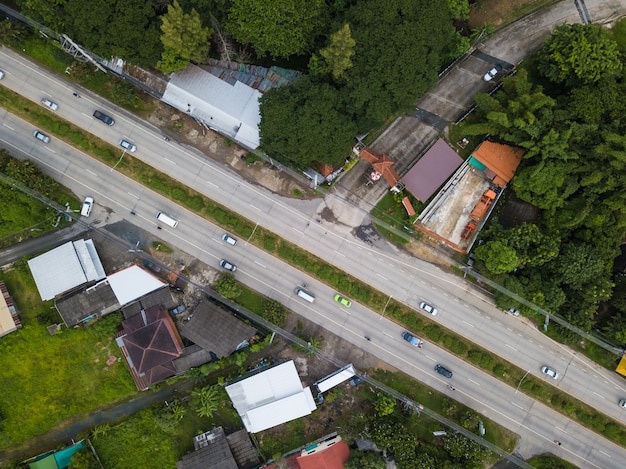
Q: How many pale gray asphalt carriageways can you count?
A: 2